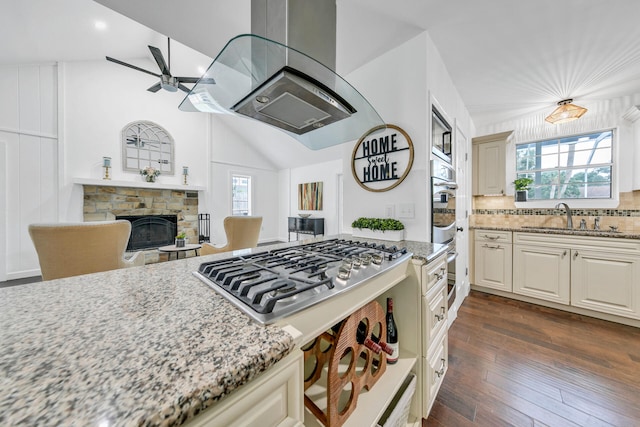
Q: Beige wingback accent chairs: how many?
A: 2